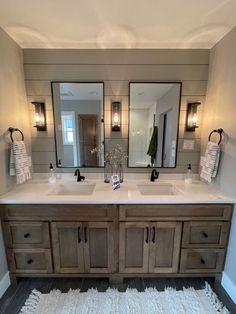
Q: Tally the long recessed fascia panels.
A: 2